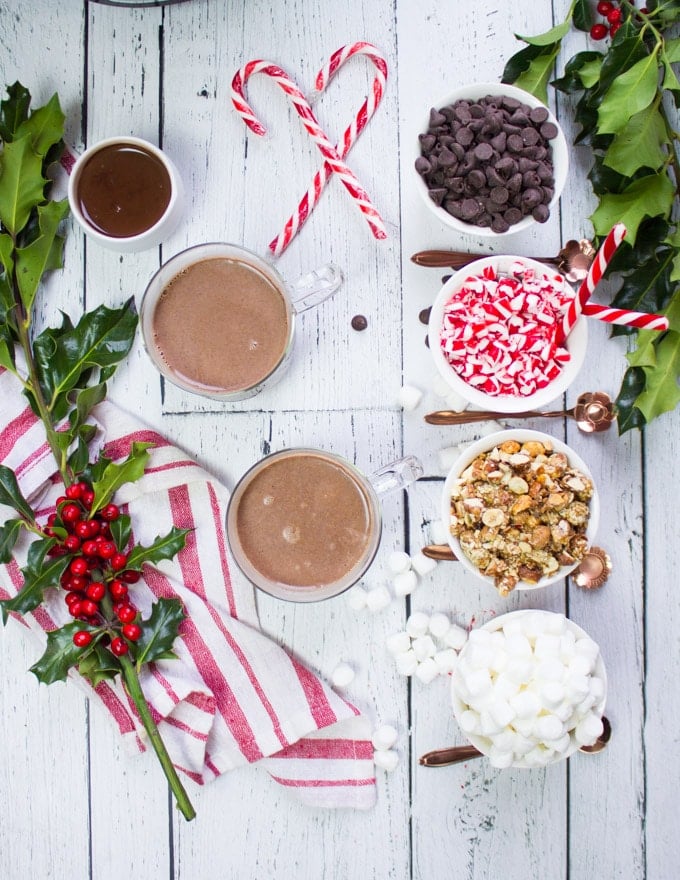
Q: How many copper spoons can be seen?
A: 4